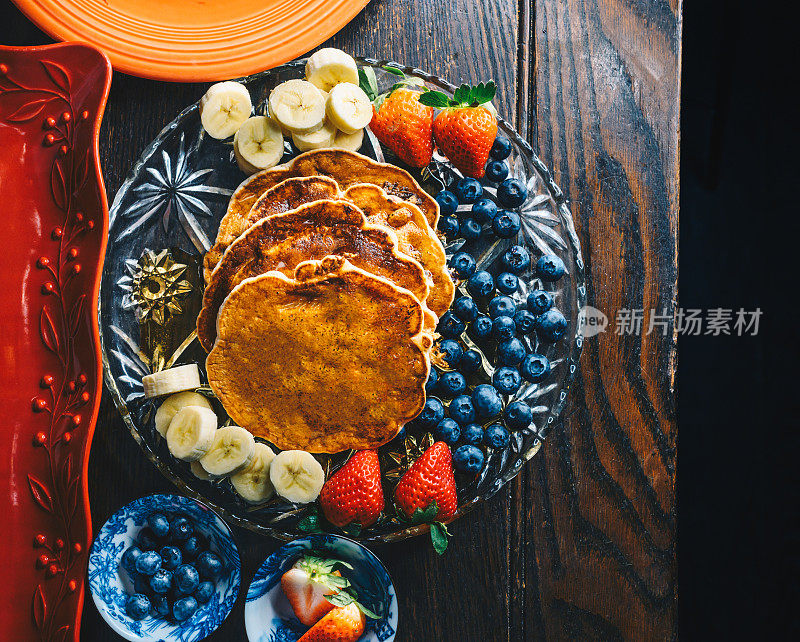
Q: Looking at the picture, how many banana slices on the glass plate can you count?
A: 14